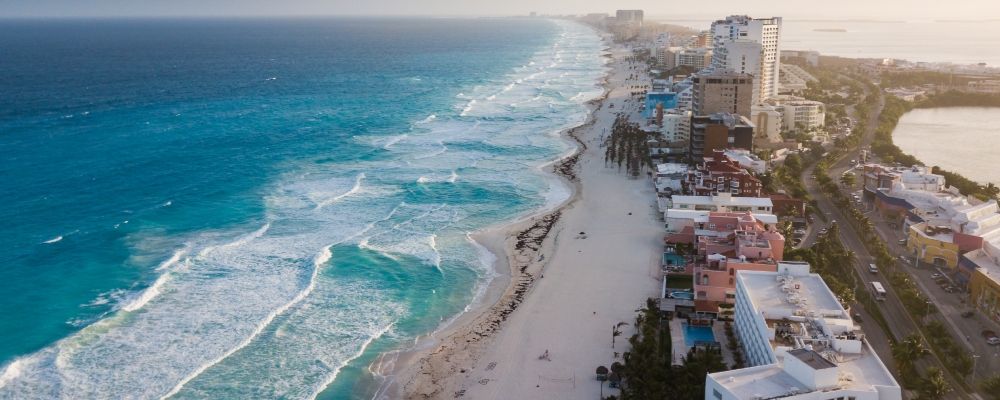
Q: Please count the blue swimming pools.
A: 3